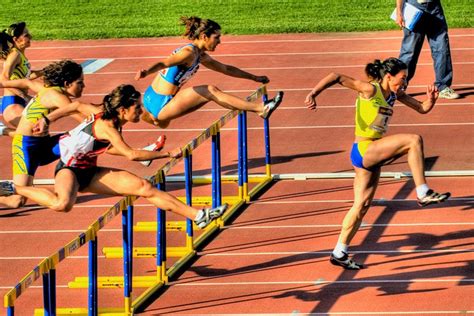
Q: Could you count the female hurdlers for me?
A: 5